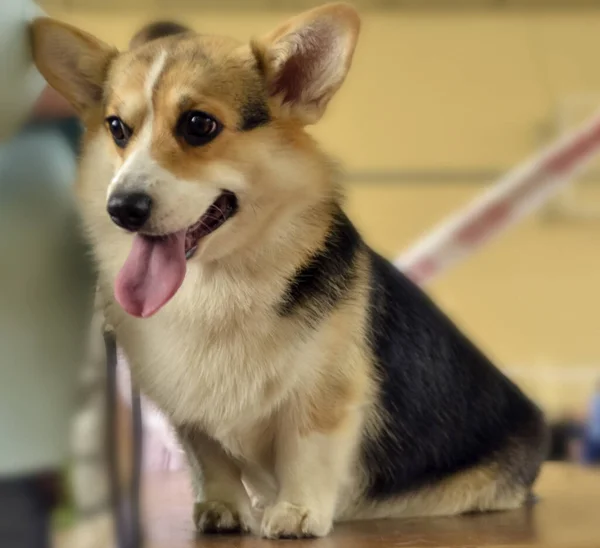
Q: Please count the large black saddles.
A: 1